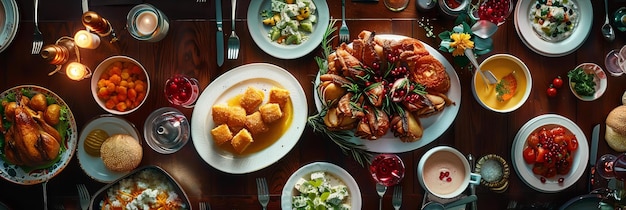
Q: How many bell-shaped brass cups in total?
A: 2